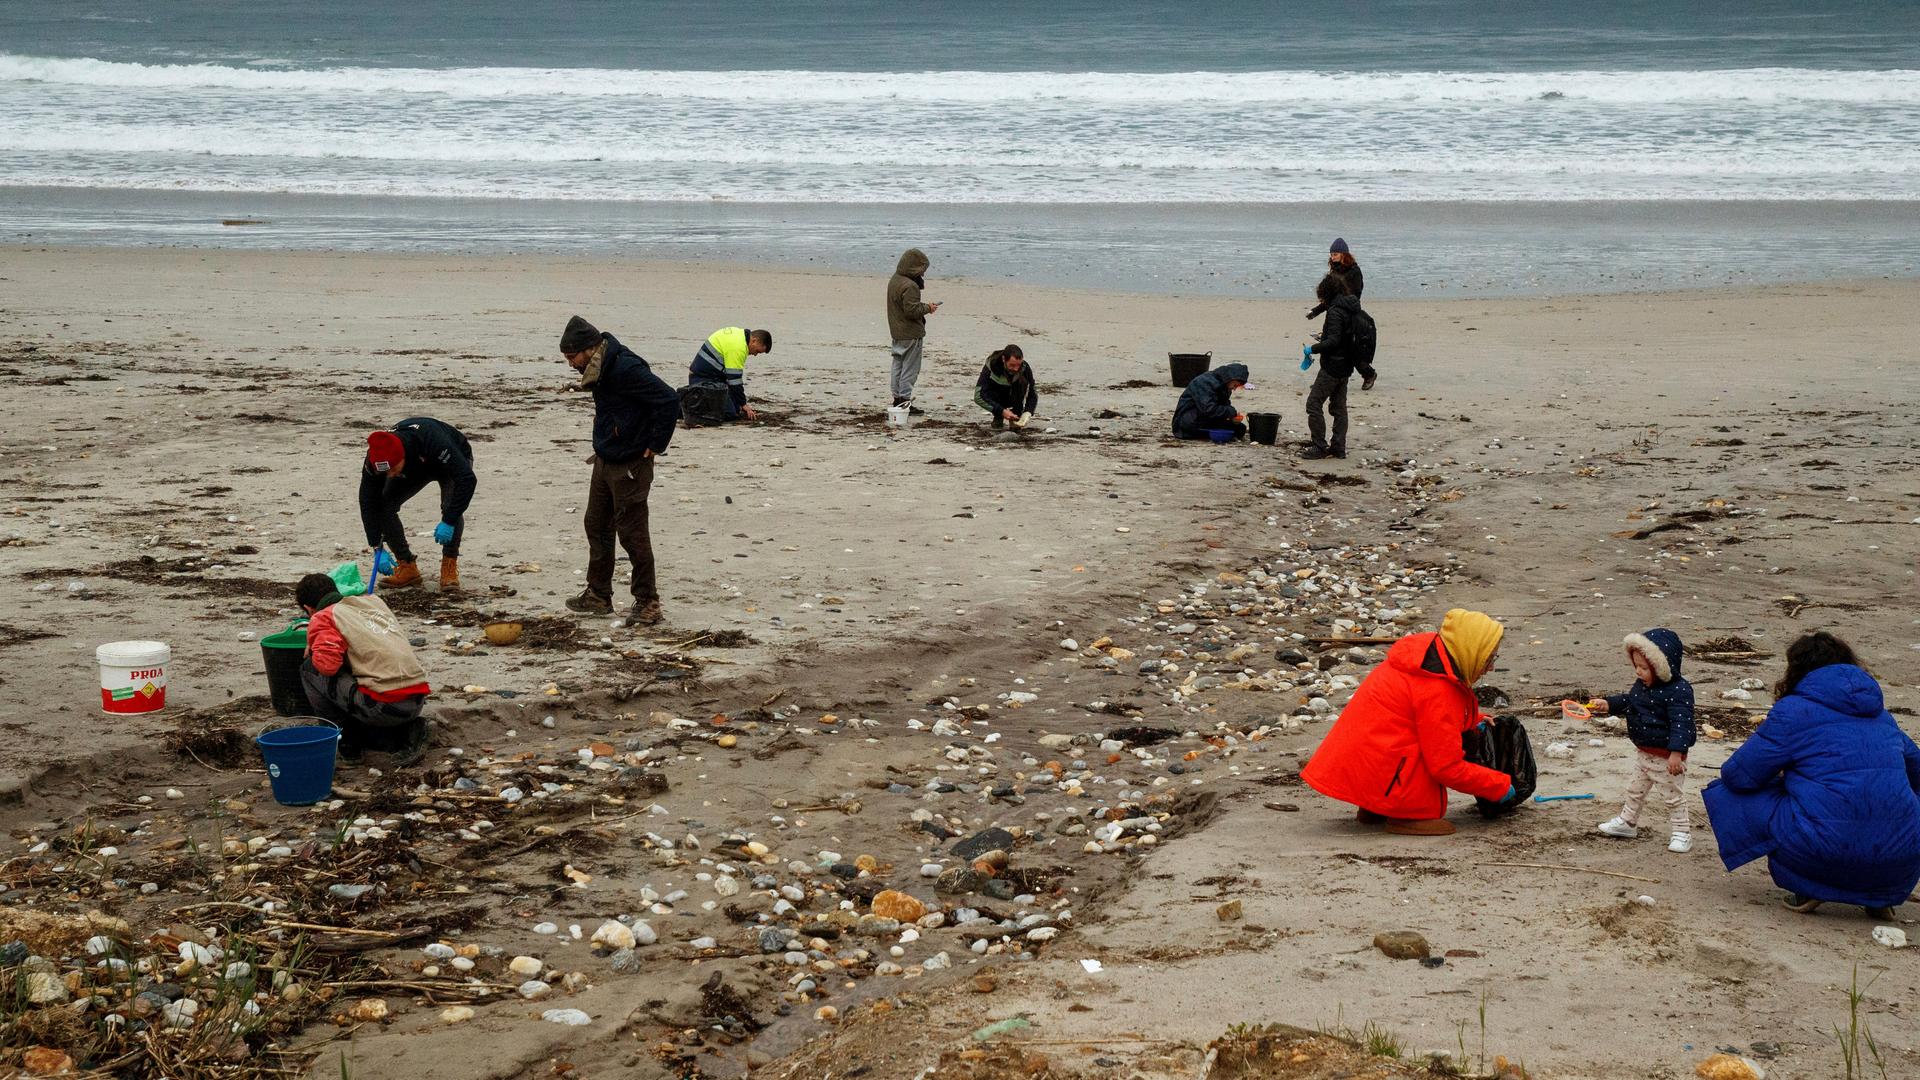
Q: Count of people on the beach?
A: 12